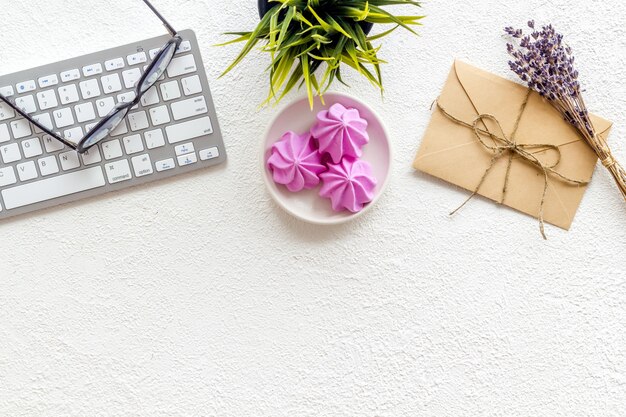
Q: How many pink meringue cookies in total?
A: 3